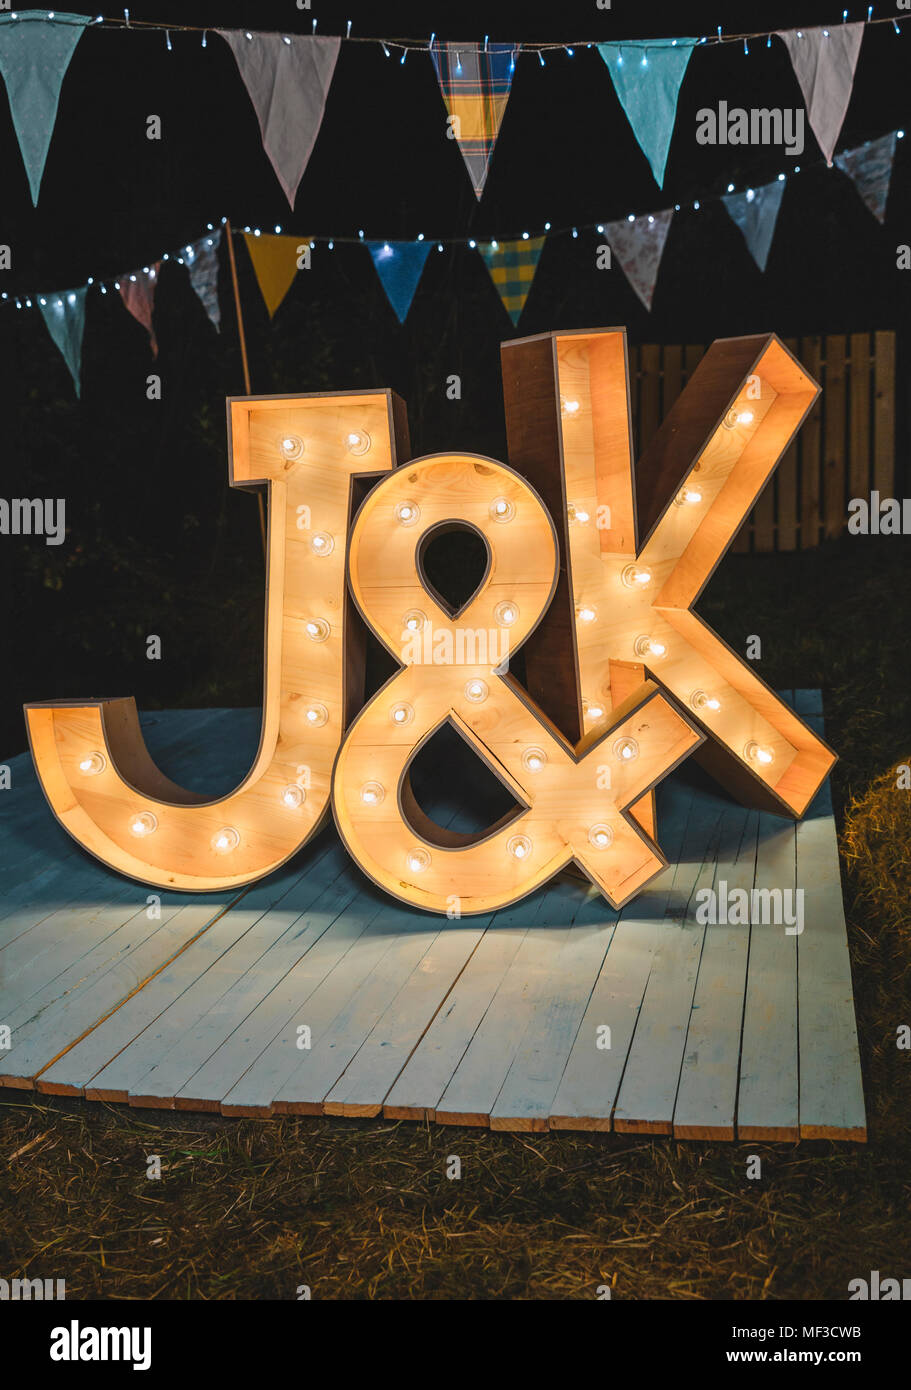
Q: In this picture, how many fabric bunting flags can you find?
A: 14